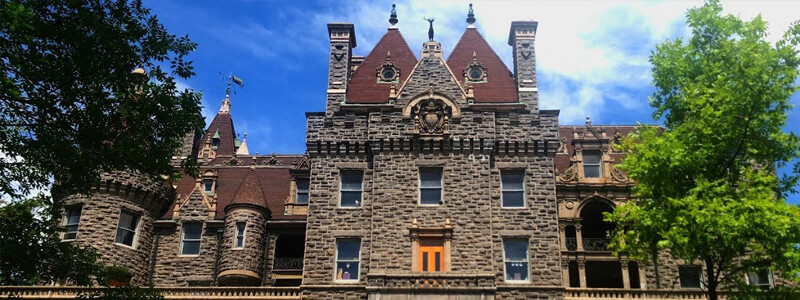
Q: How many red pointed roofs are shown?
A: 4